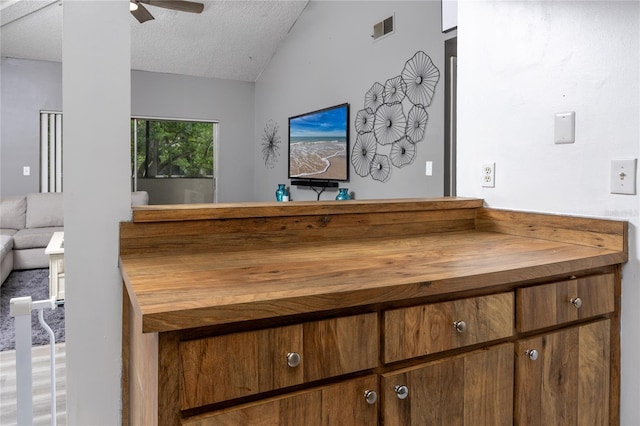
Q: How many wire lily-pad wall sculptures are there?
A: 9